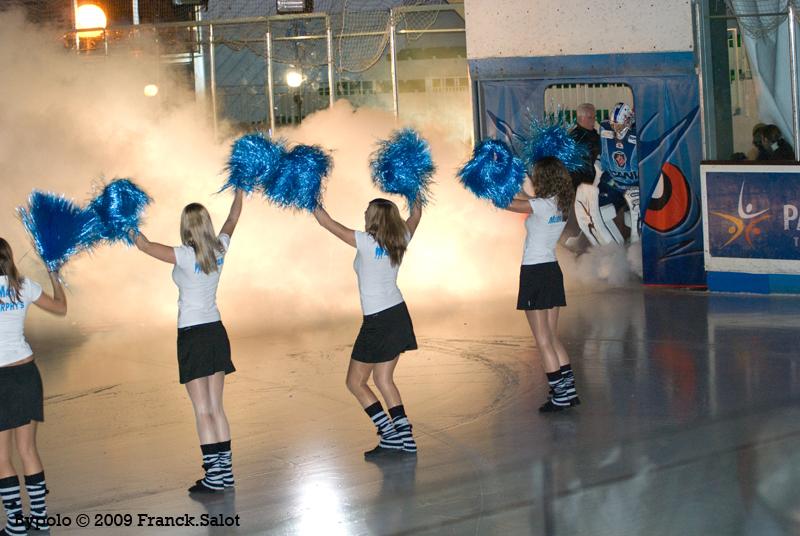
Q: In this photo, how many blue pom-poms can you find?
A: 7